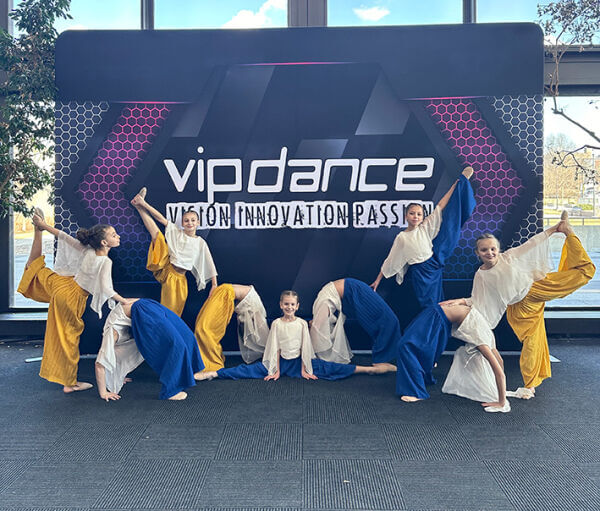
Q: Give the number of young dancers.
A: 9